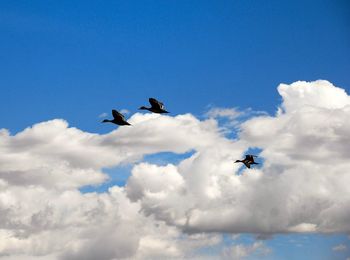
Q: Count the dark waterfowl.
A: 3